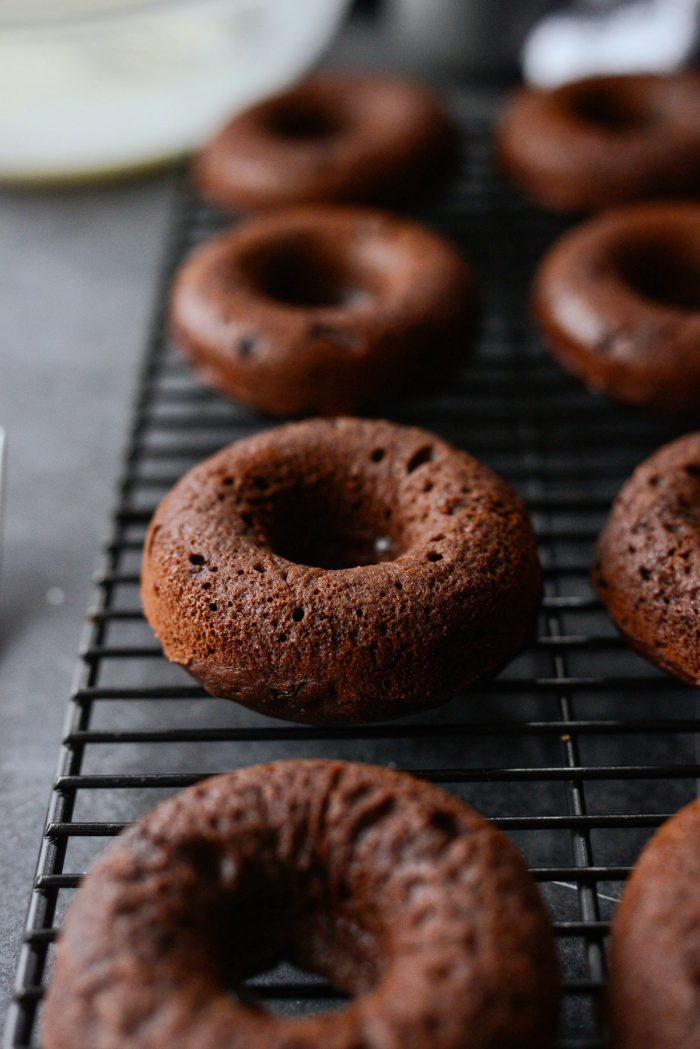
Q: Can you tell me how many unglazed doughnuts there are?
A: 8